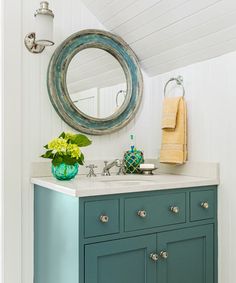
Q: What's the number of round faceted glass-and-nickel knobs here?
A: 6